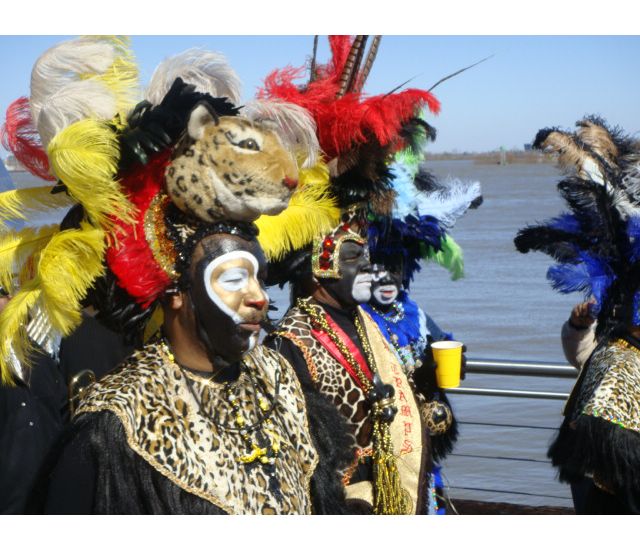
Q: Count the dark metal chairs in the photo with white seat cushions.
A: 0